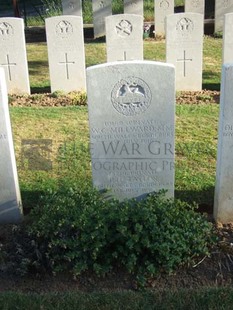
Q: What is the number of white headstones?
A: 14